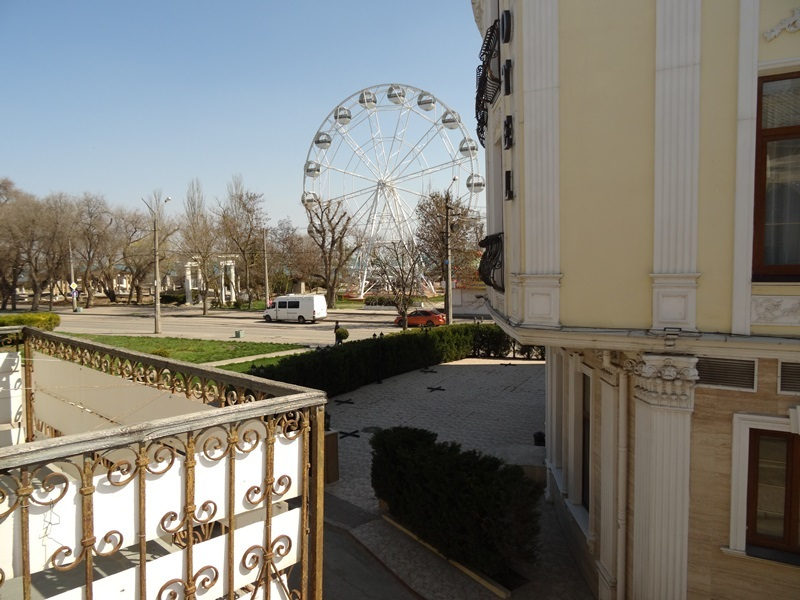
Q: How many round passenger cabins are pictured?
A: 11